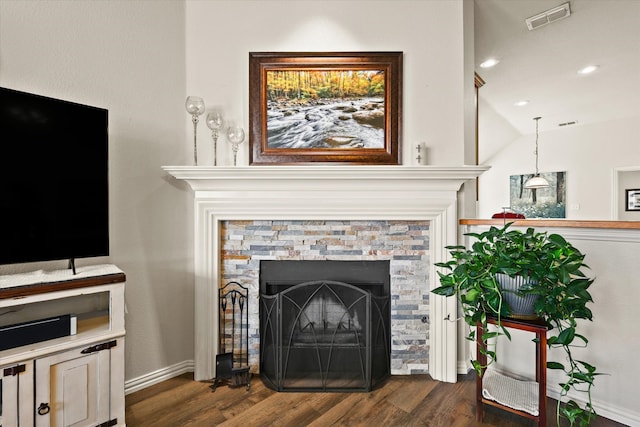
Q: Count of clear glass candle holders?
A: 3